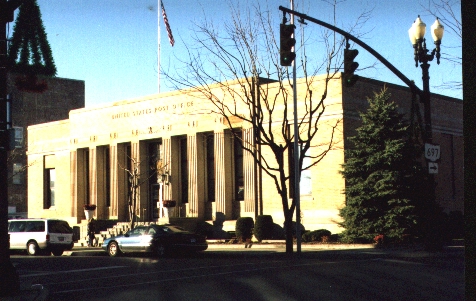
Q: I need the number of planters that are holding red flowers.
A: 2